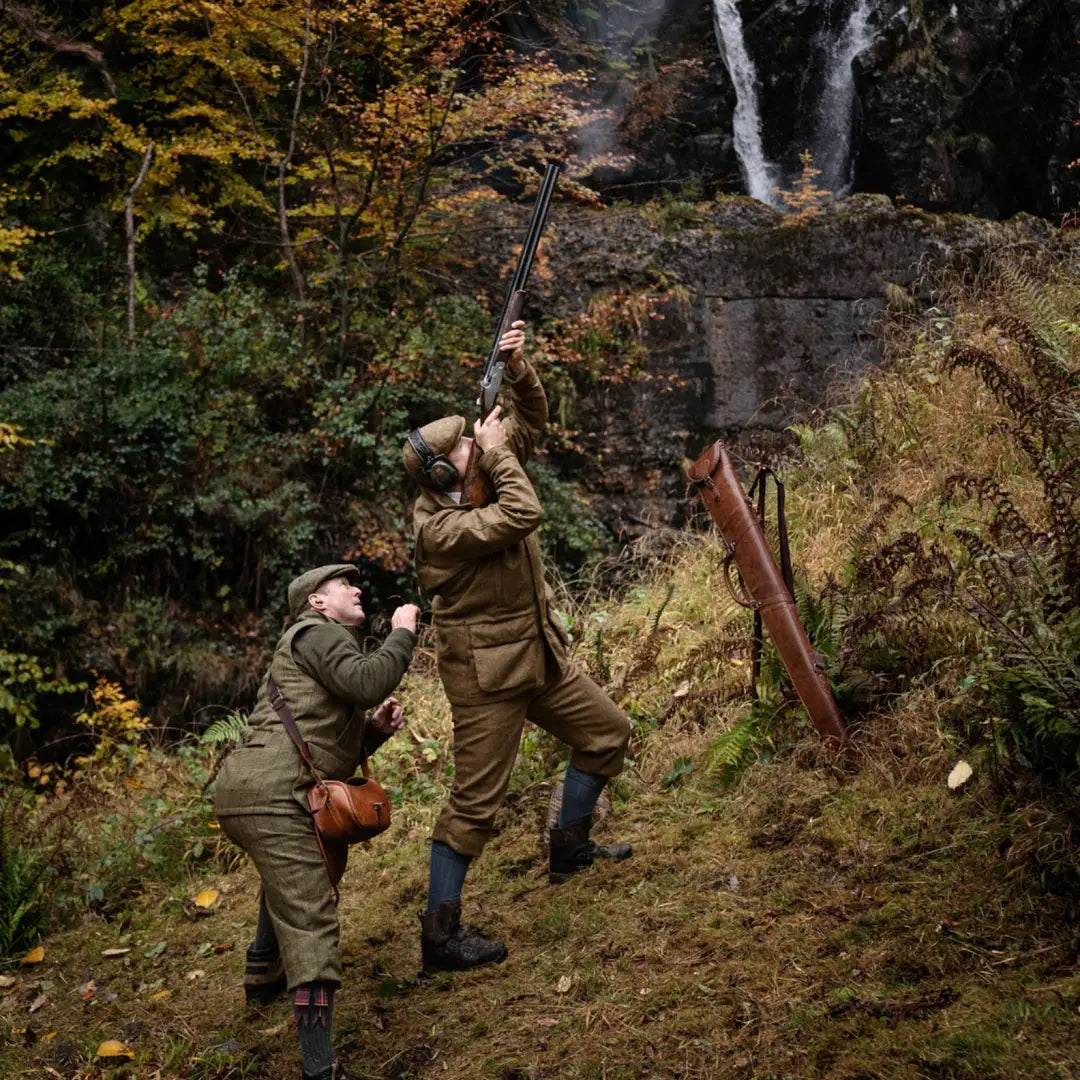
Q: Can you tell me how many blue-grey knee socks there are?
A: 2